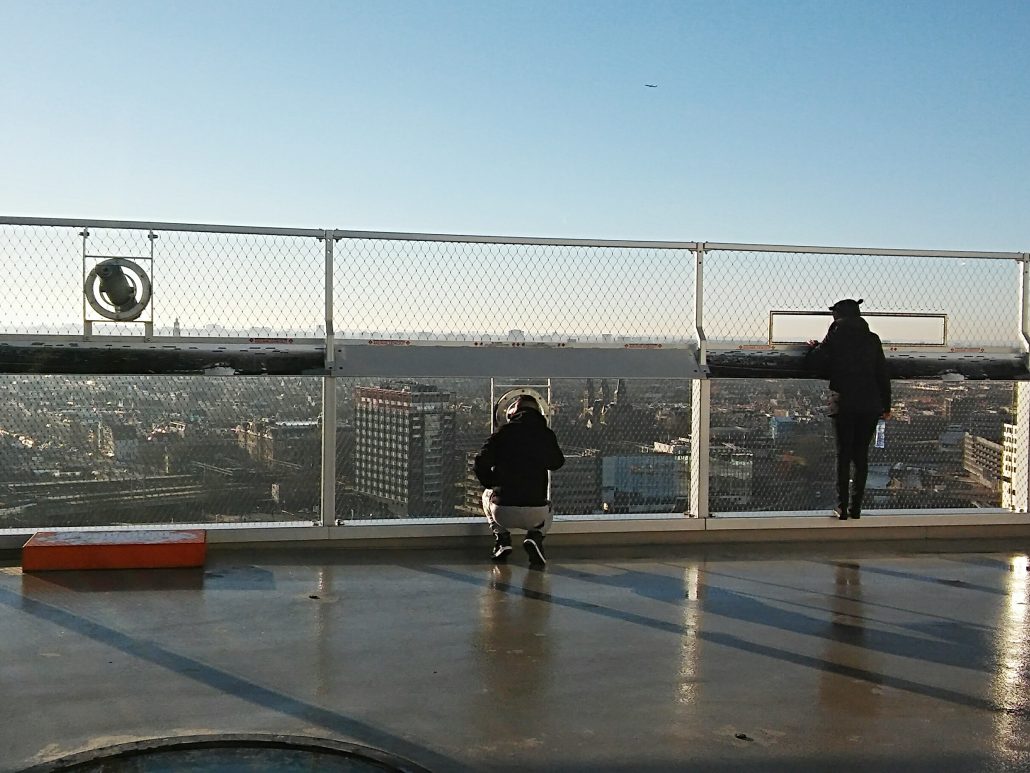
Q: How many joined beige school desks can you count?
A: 0